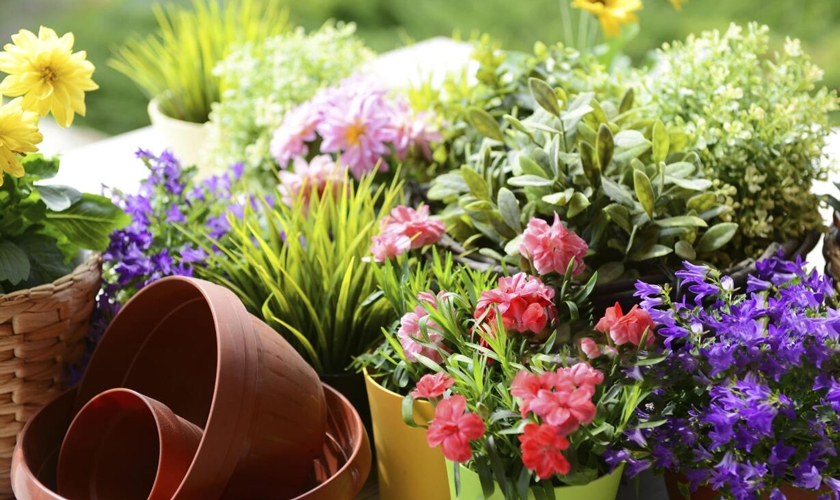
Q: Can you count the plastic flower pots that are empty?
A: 3